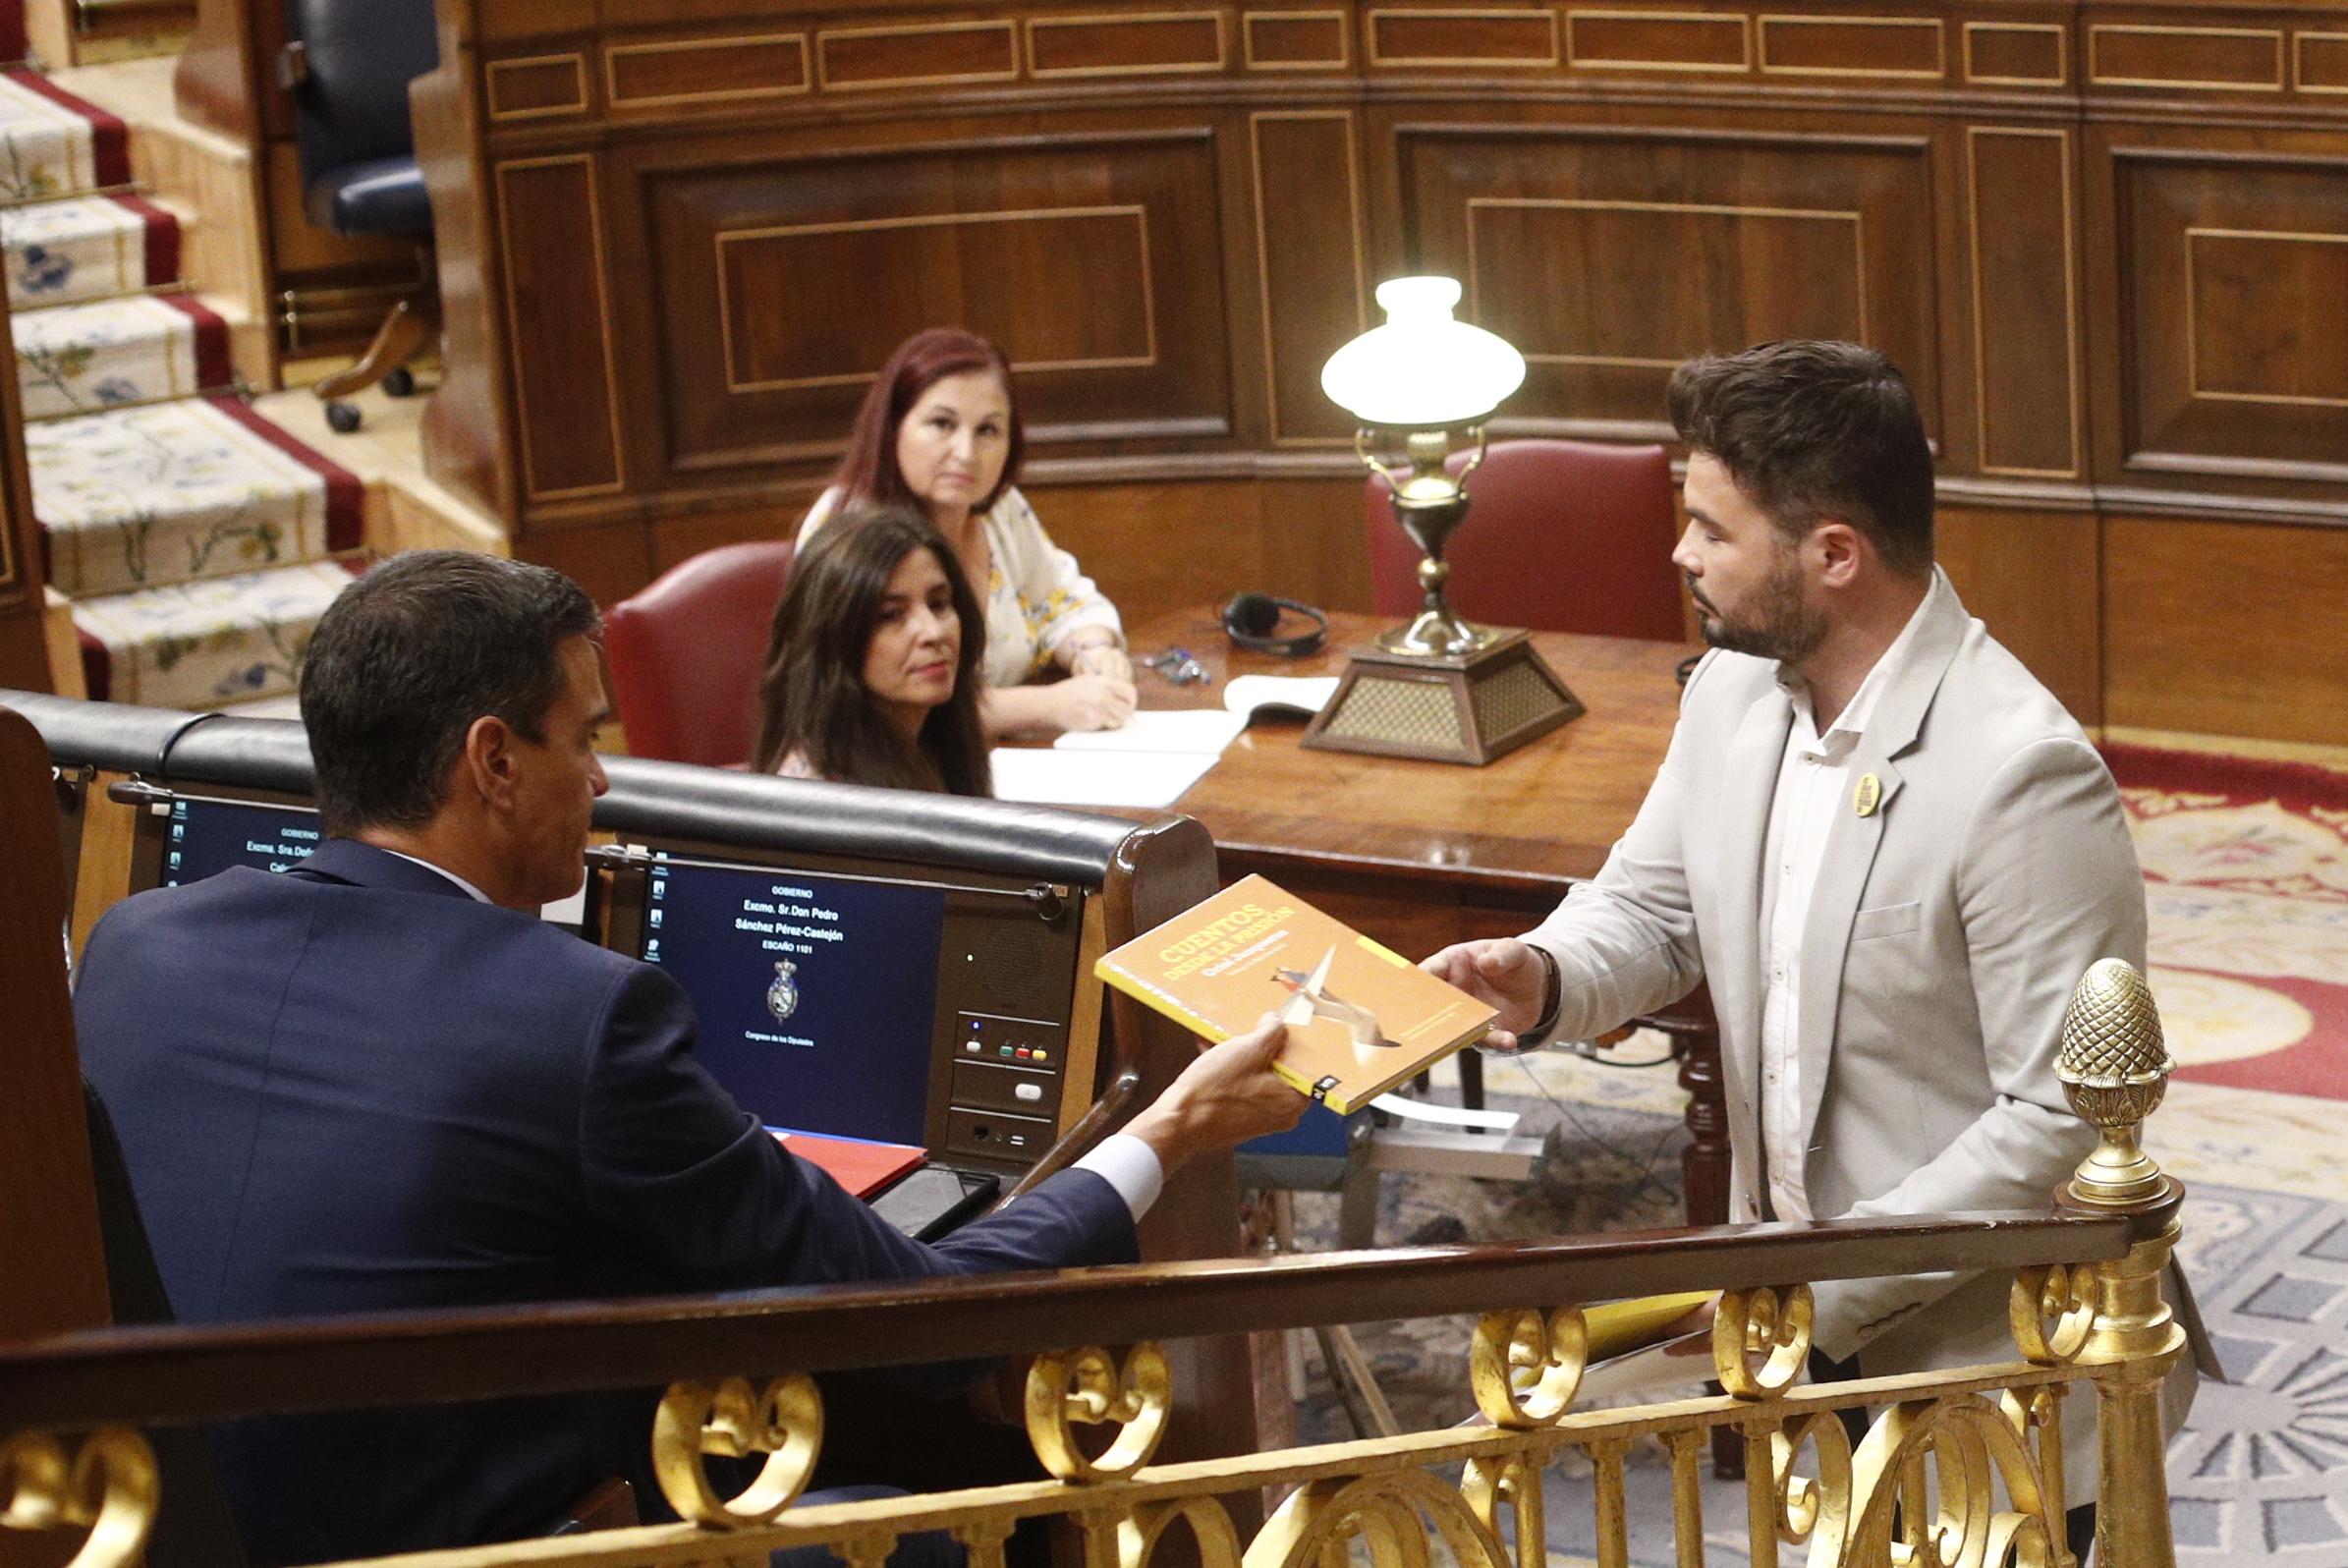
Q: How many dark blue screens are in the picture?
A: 2